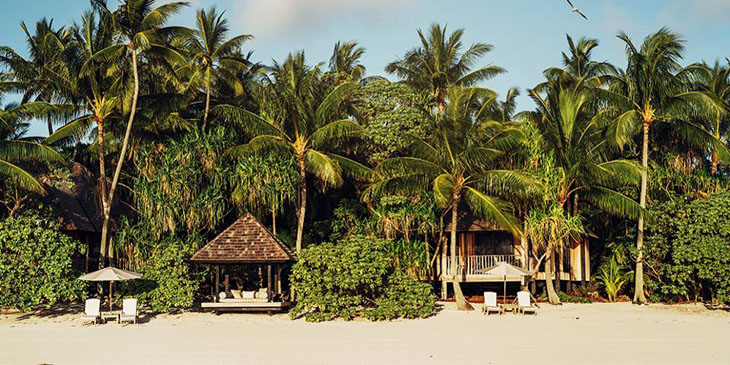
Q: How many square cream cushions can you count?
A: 3